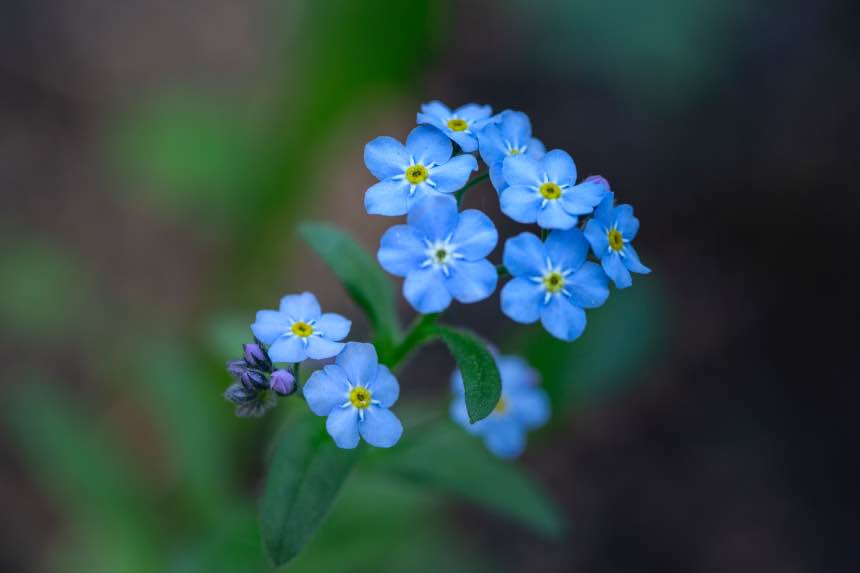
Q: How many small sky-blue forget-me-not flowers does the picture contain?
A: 10